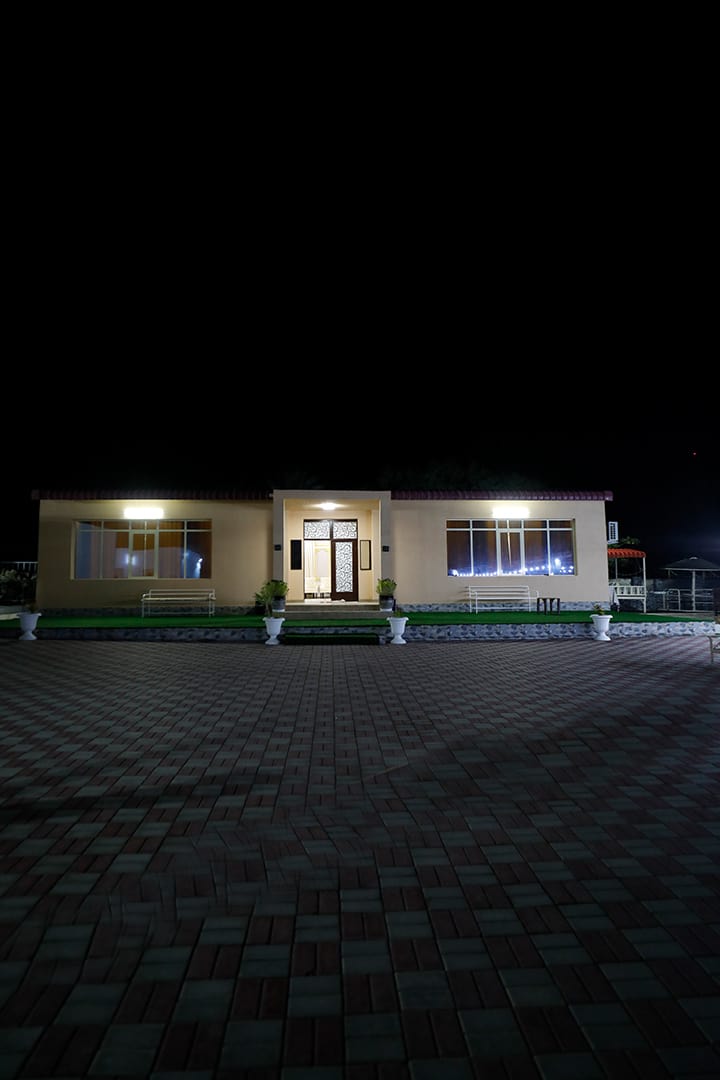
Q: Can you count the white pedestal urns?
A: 4